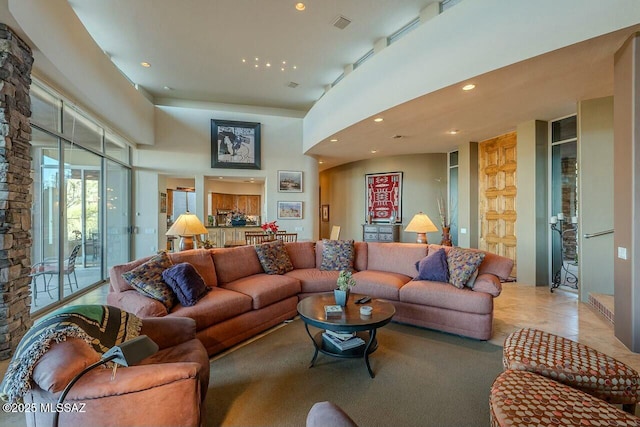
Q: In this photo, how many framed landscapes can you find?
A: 2